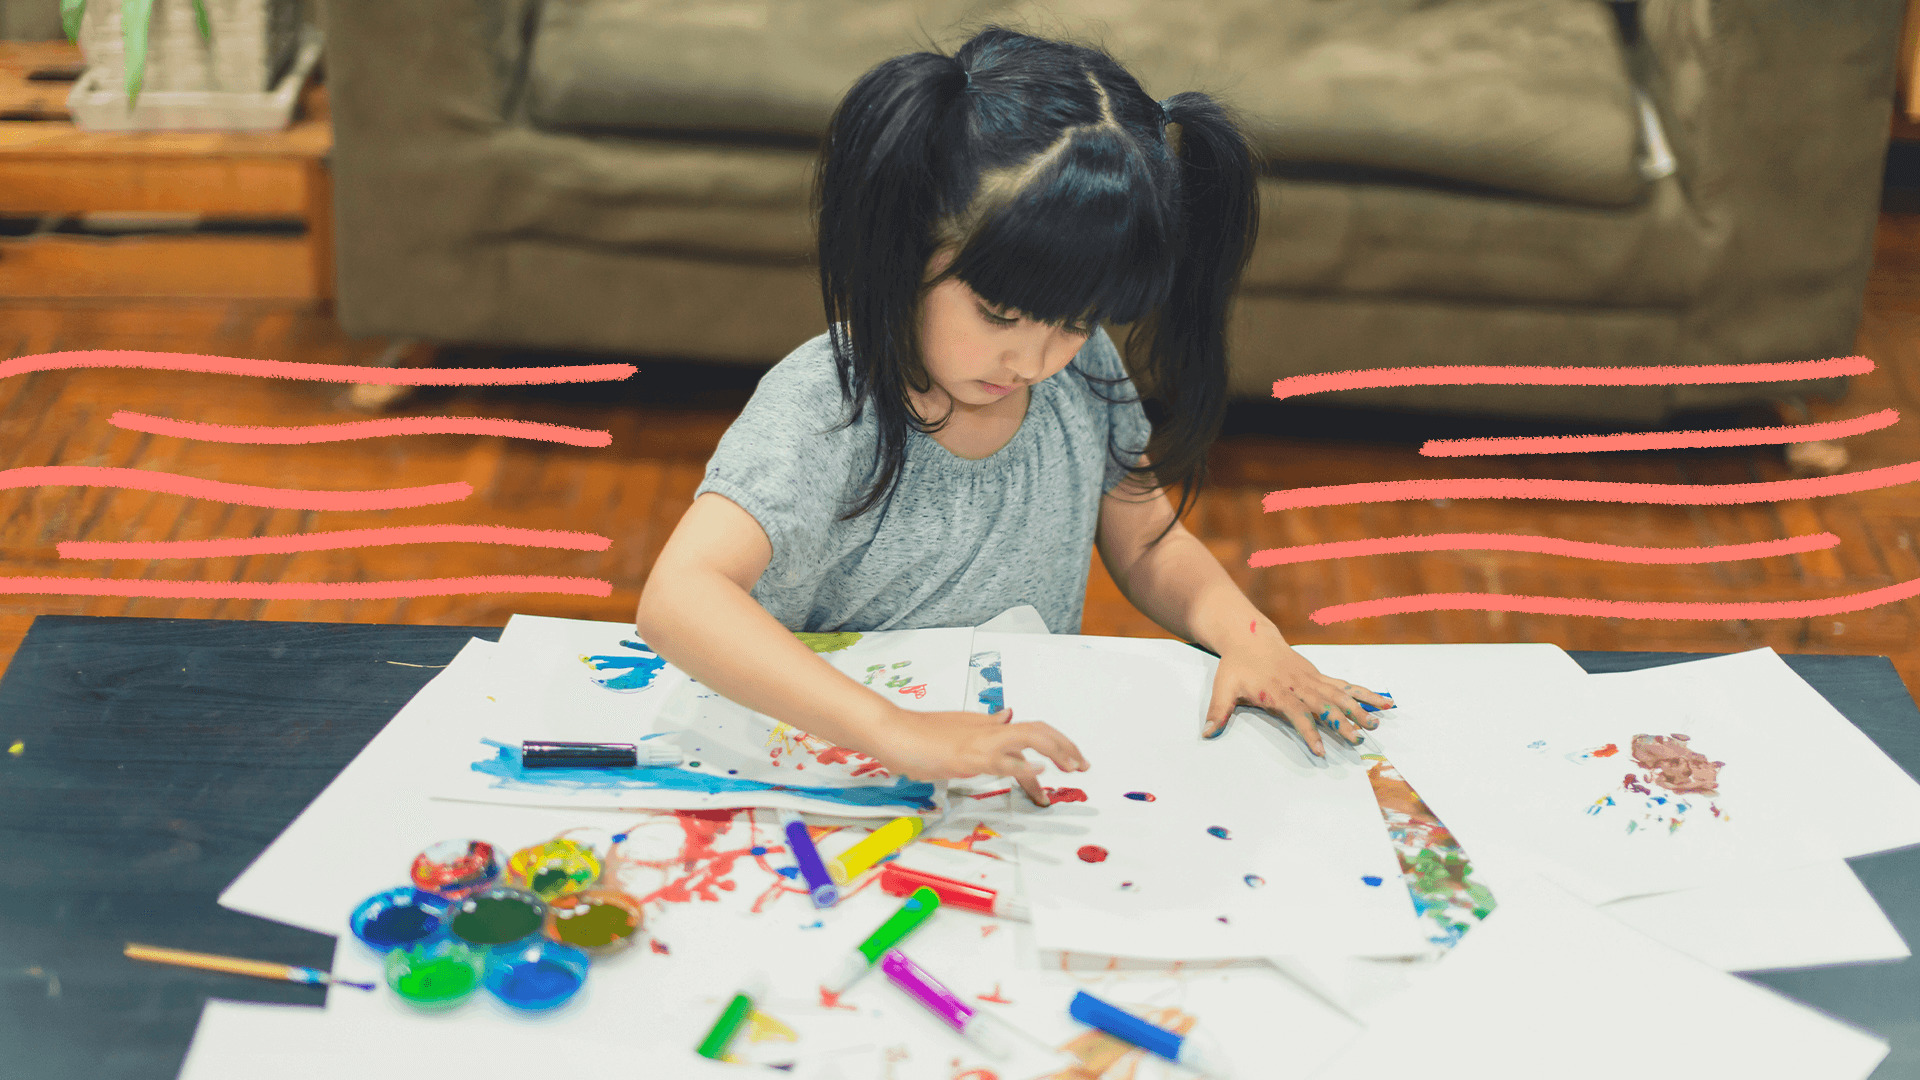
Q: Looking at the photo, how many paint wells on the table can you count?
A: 7